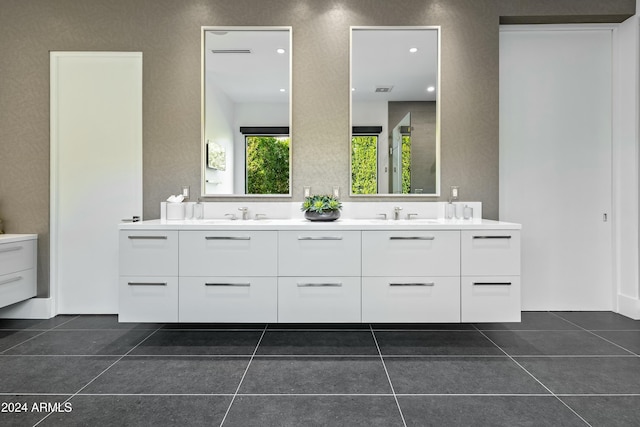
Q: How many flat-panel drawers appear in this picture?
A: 12